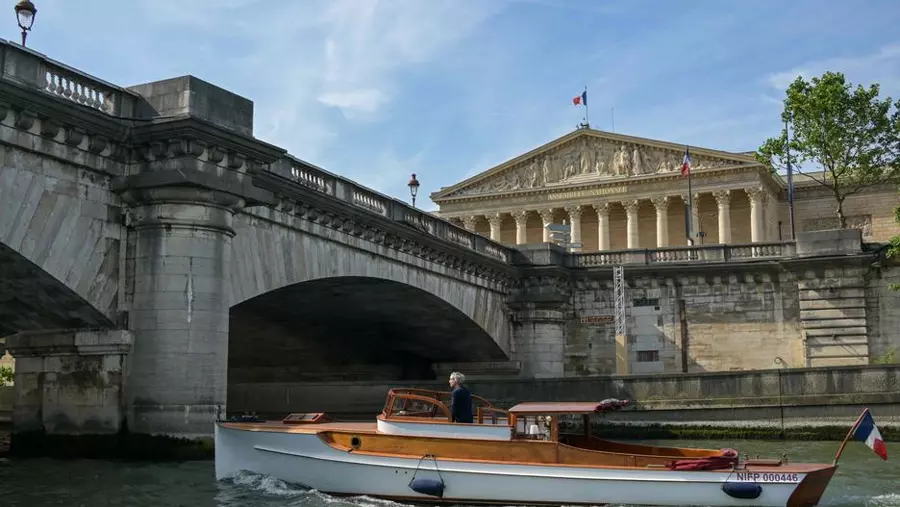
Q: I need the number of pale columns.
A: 11